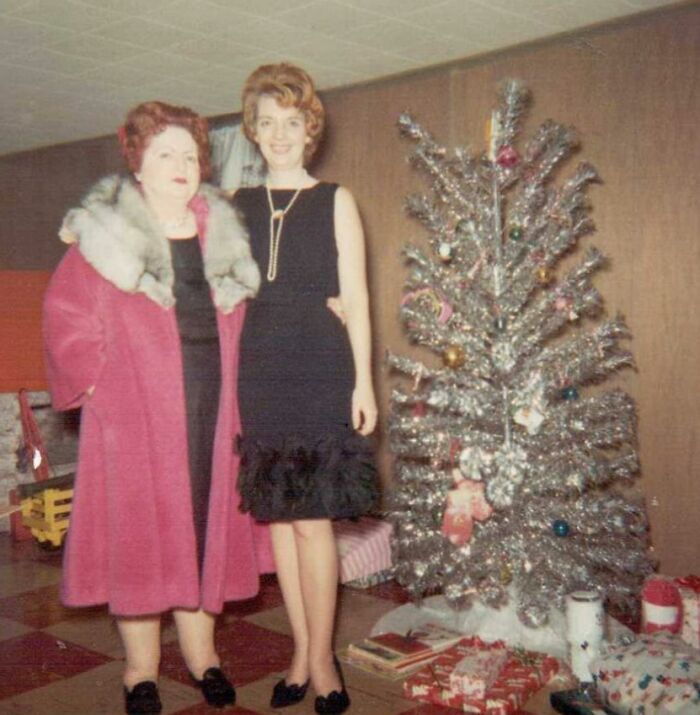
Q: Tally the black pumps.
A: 4